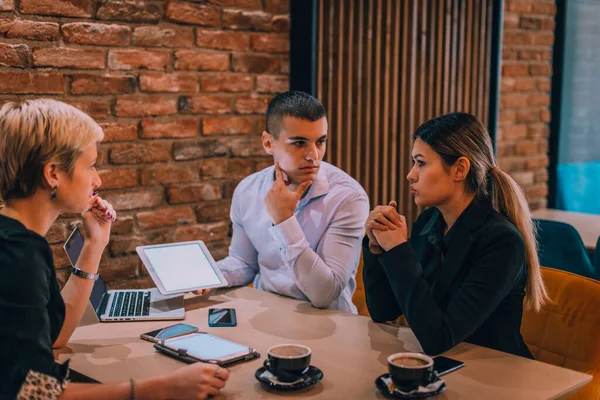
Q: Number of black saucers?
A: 2